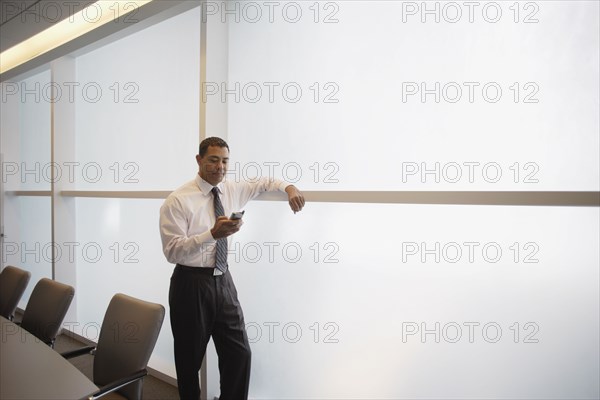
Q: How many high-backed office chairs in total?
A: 3